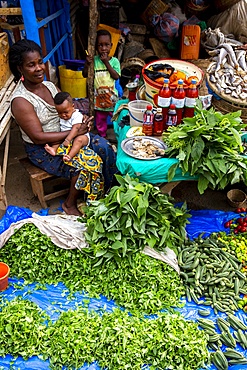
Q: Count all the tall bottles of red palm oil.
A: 3